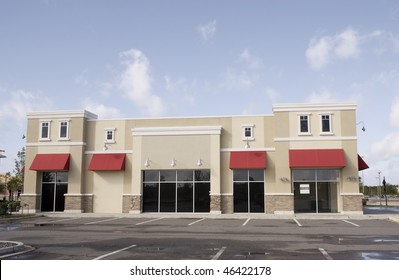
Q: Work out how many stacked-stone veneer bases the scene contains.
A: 6